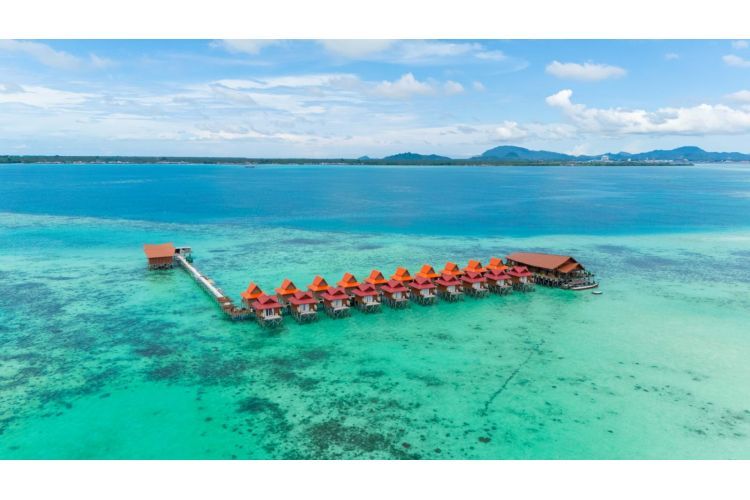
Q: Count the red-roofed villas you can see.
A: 10